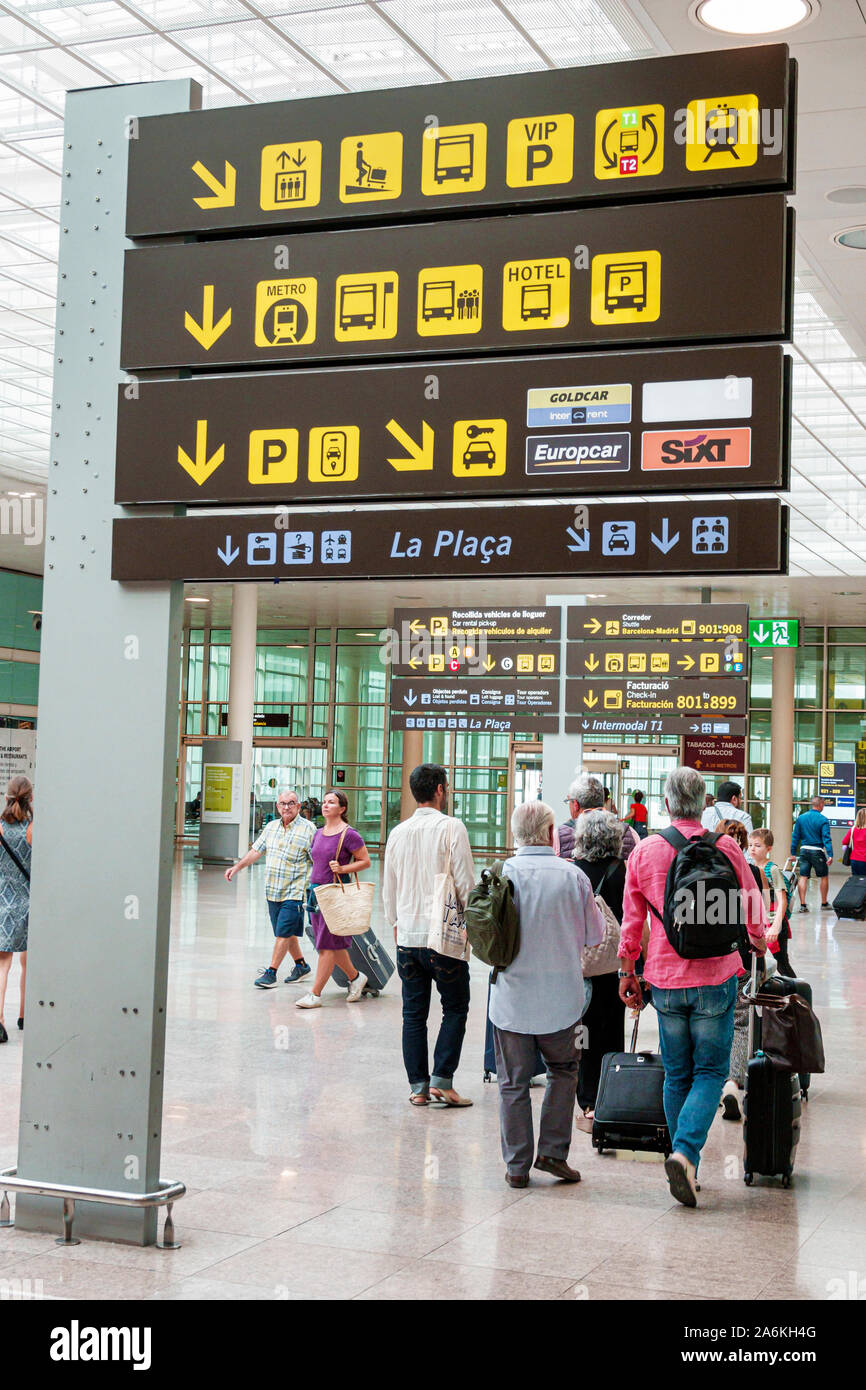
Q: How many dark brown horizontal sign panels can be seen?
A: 12